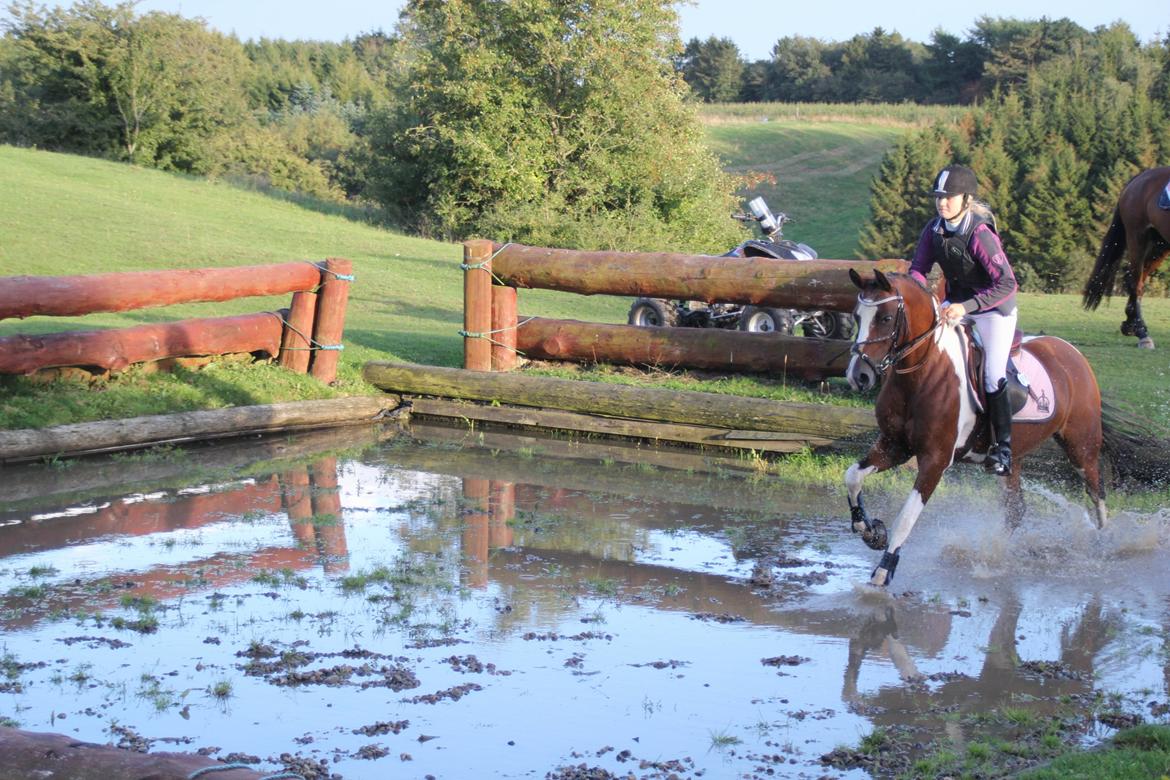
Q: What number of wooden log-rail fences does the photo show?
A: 2